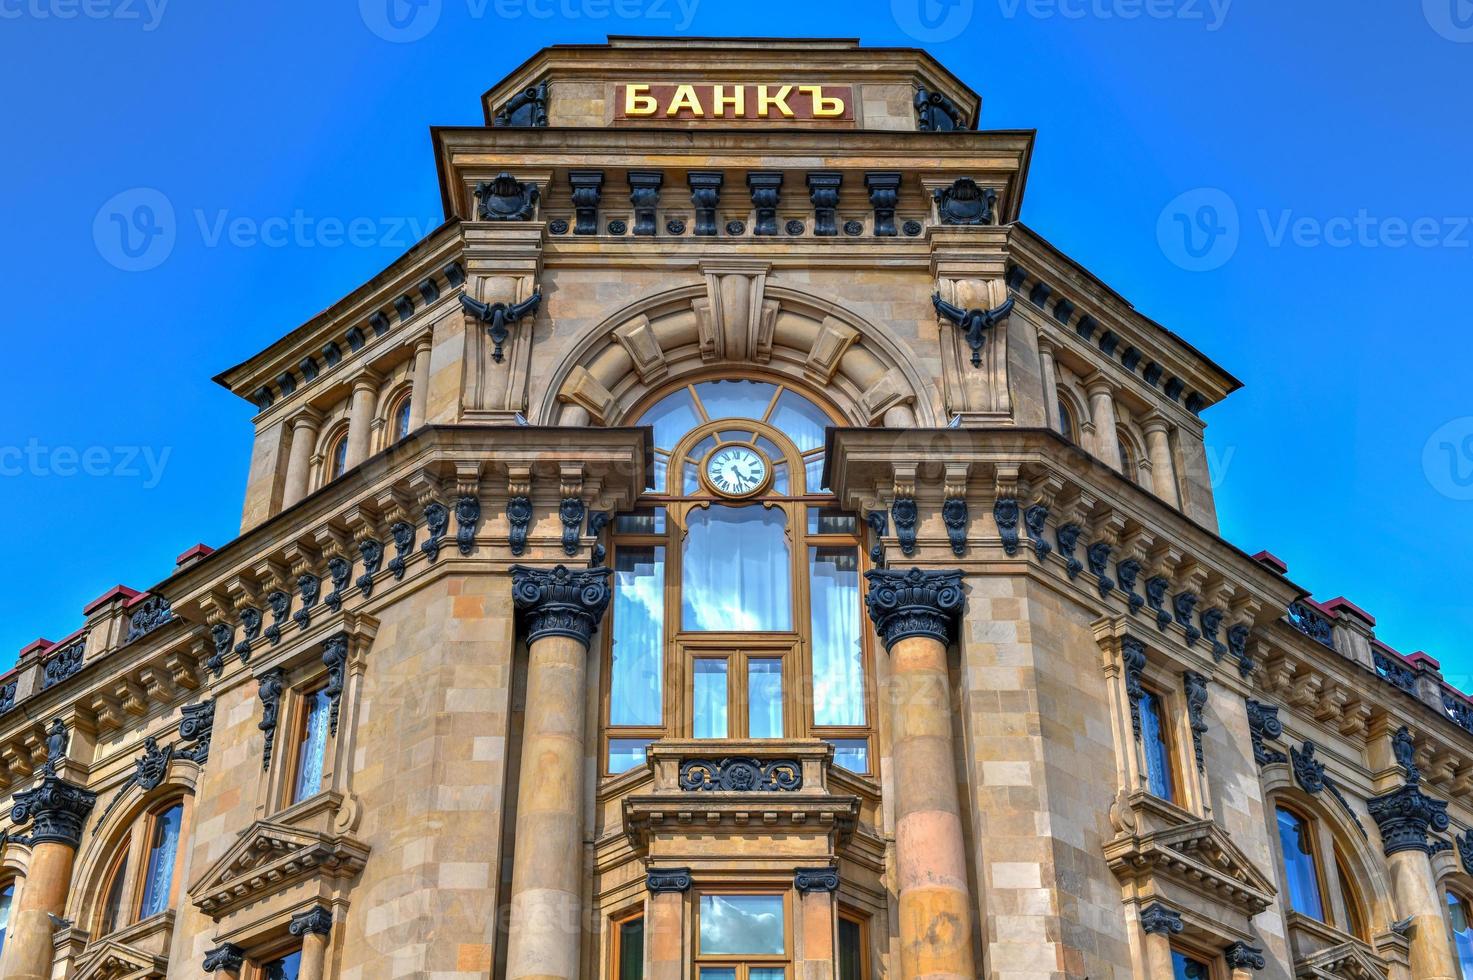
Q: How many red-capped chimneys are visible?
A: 6